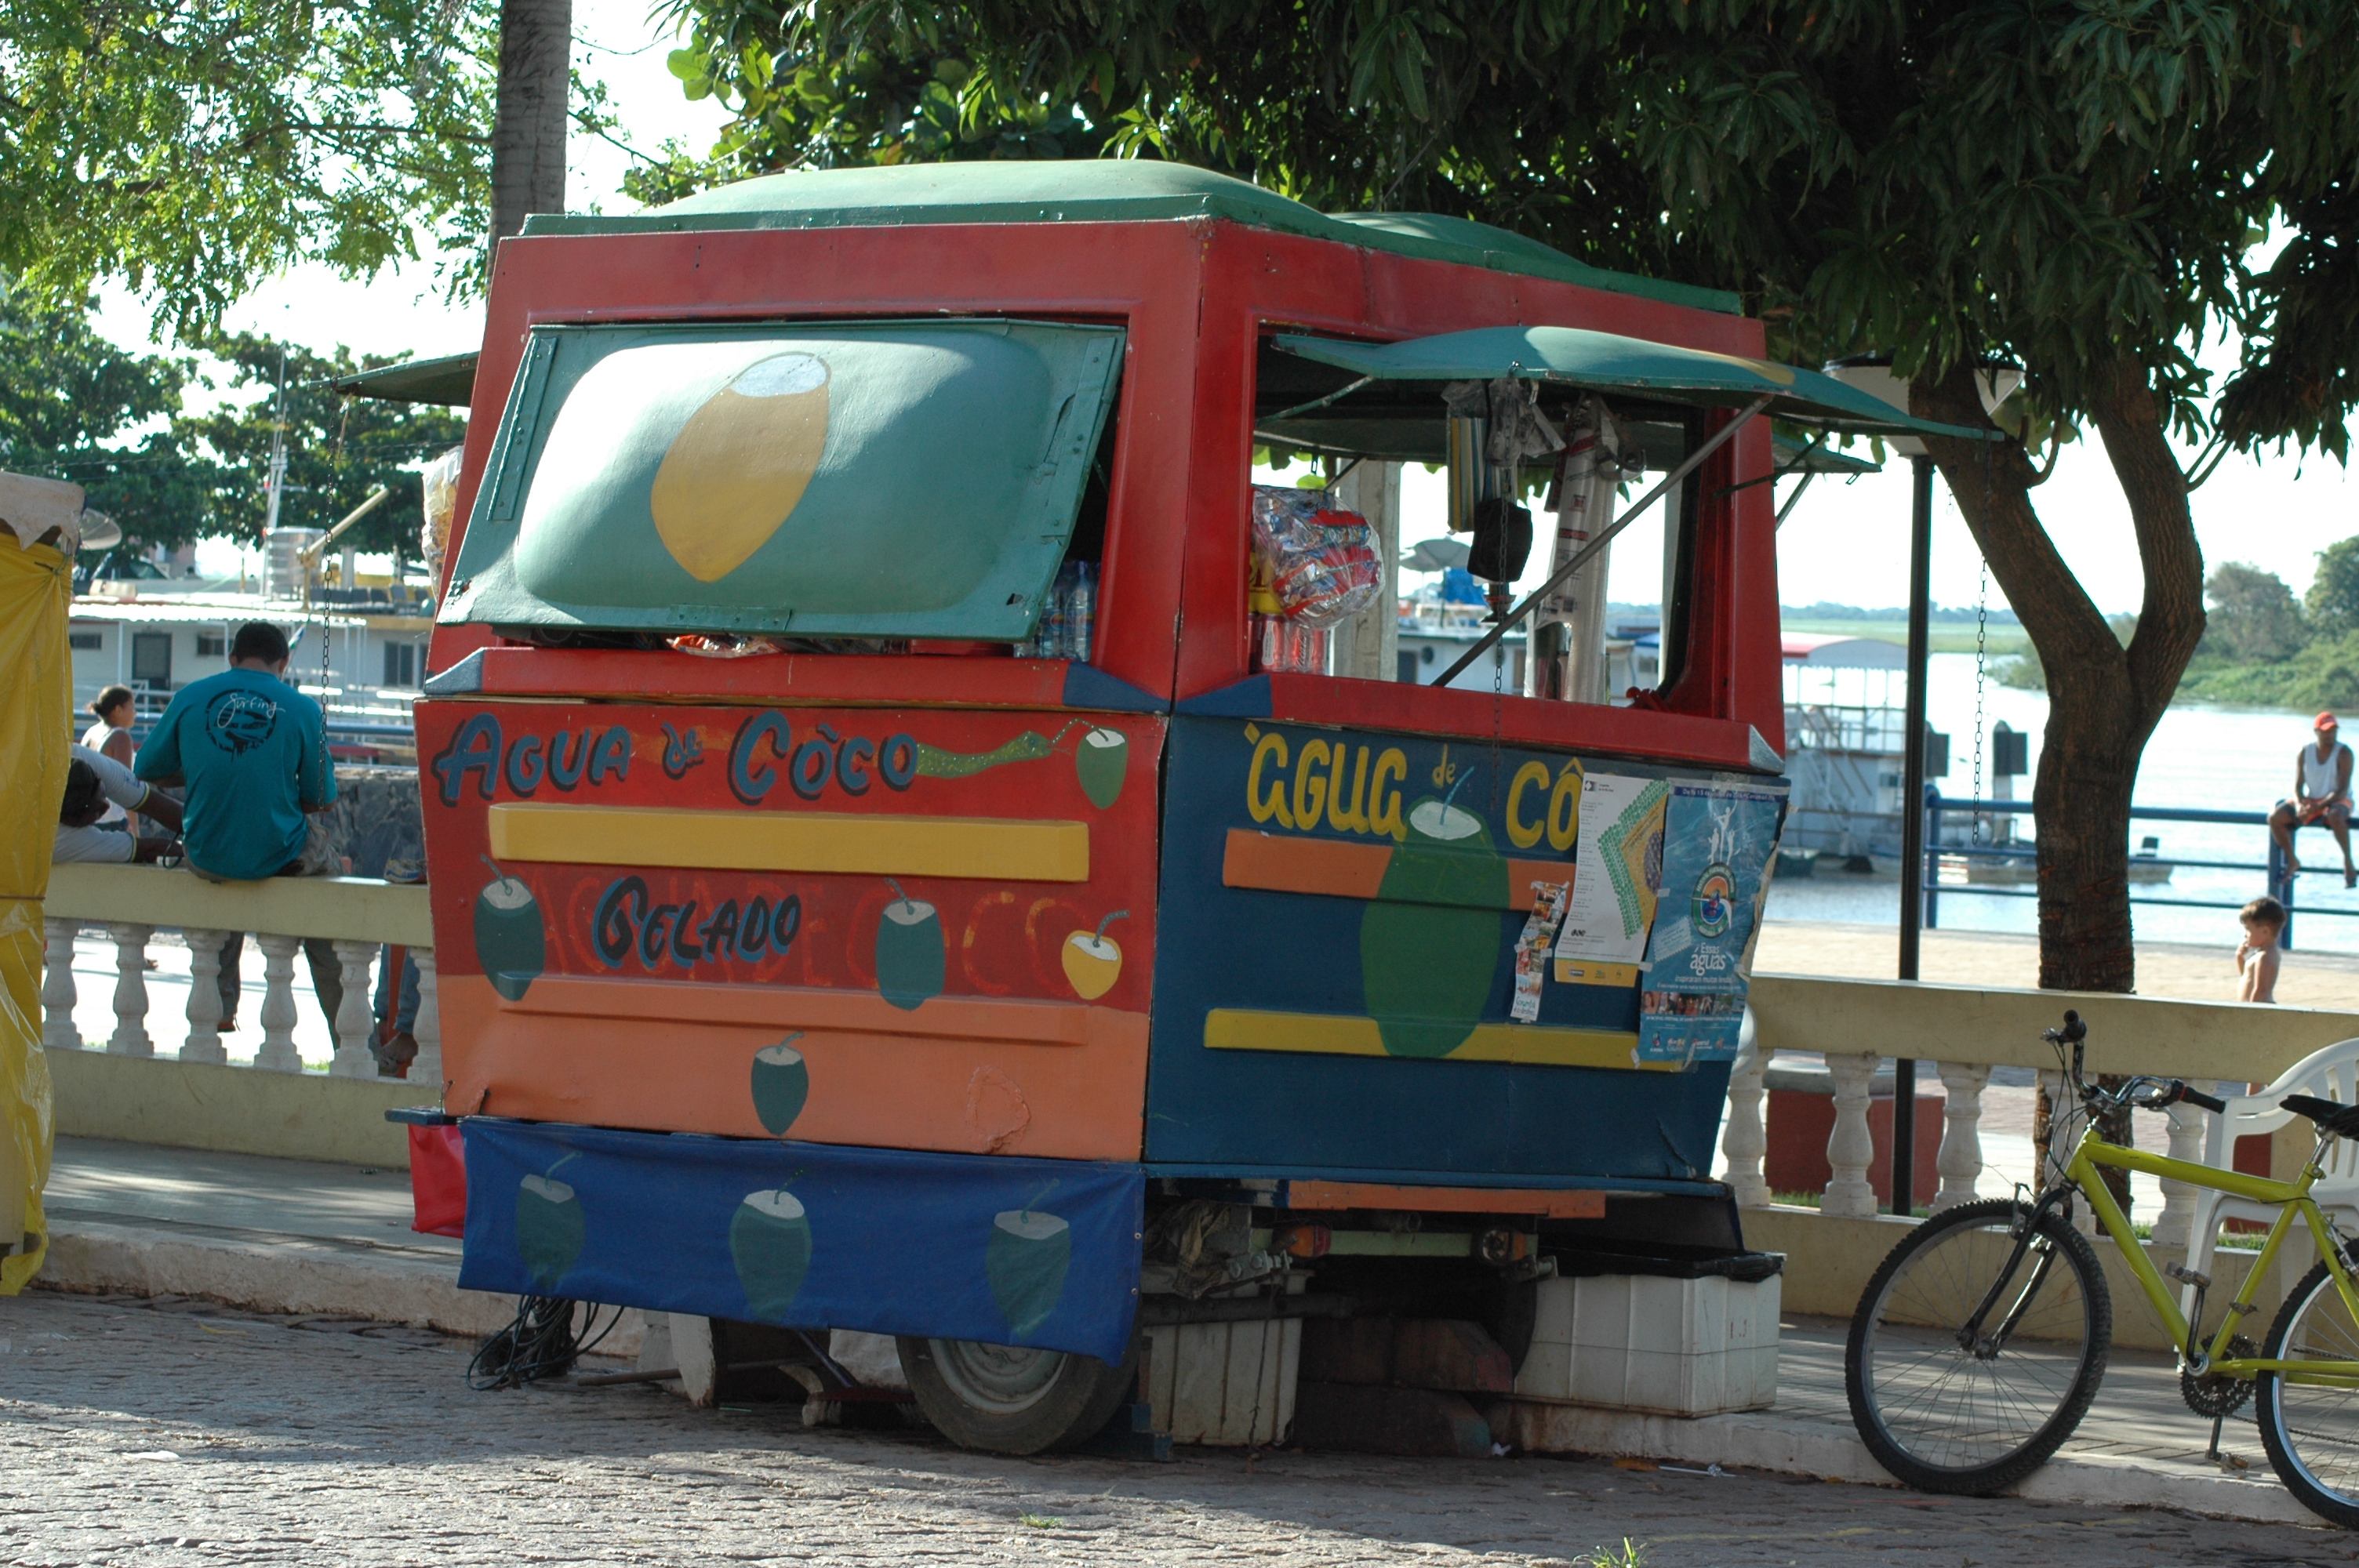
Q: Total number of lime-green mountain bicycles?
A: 1